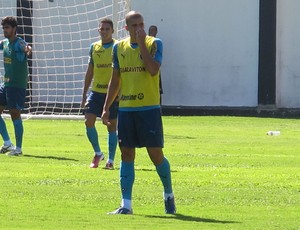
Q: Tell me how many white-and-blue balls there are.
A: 0